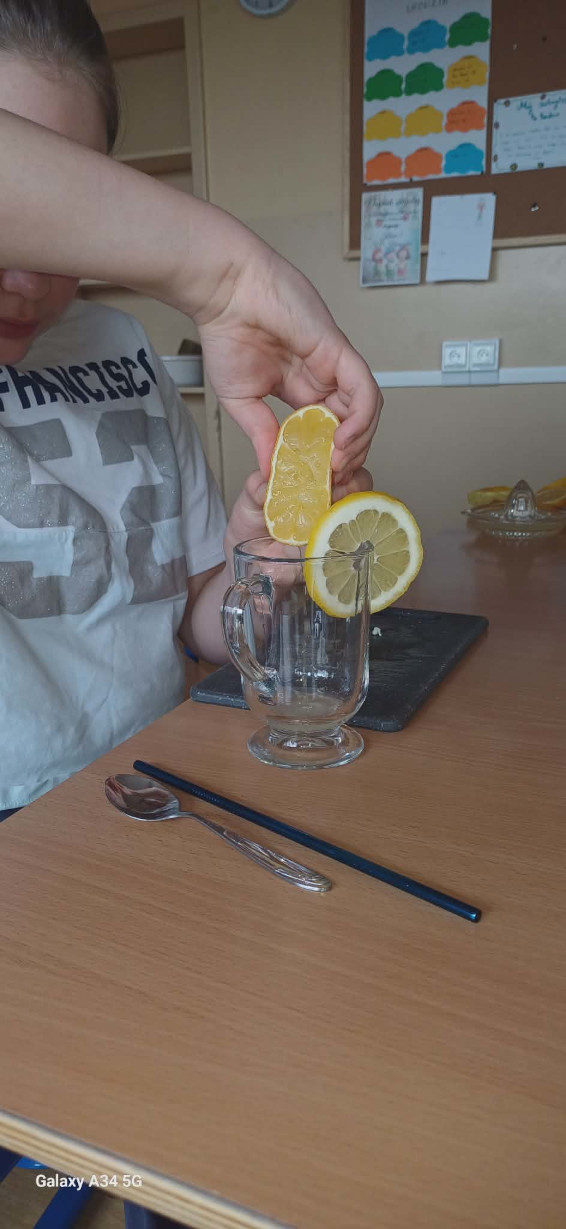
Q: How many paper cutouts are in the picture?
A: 12